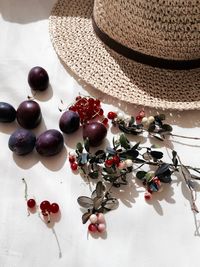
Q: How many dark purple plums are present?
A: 7